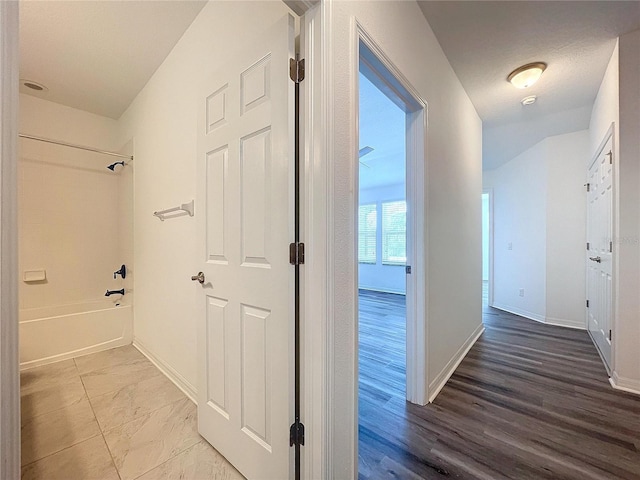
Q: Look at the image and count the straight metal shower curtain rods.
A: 1